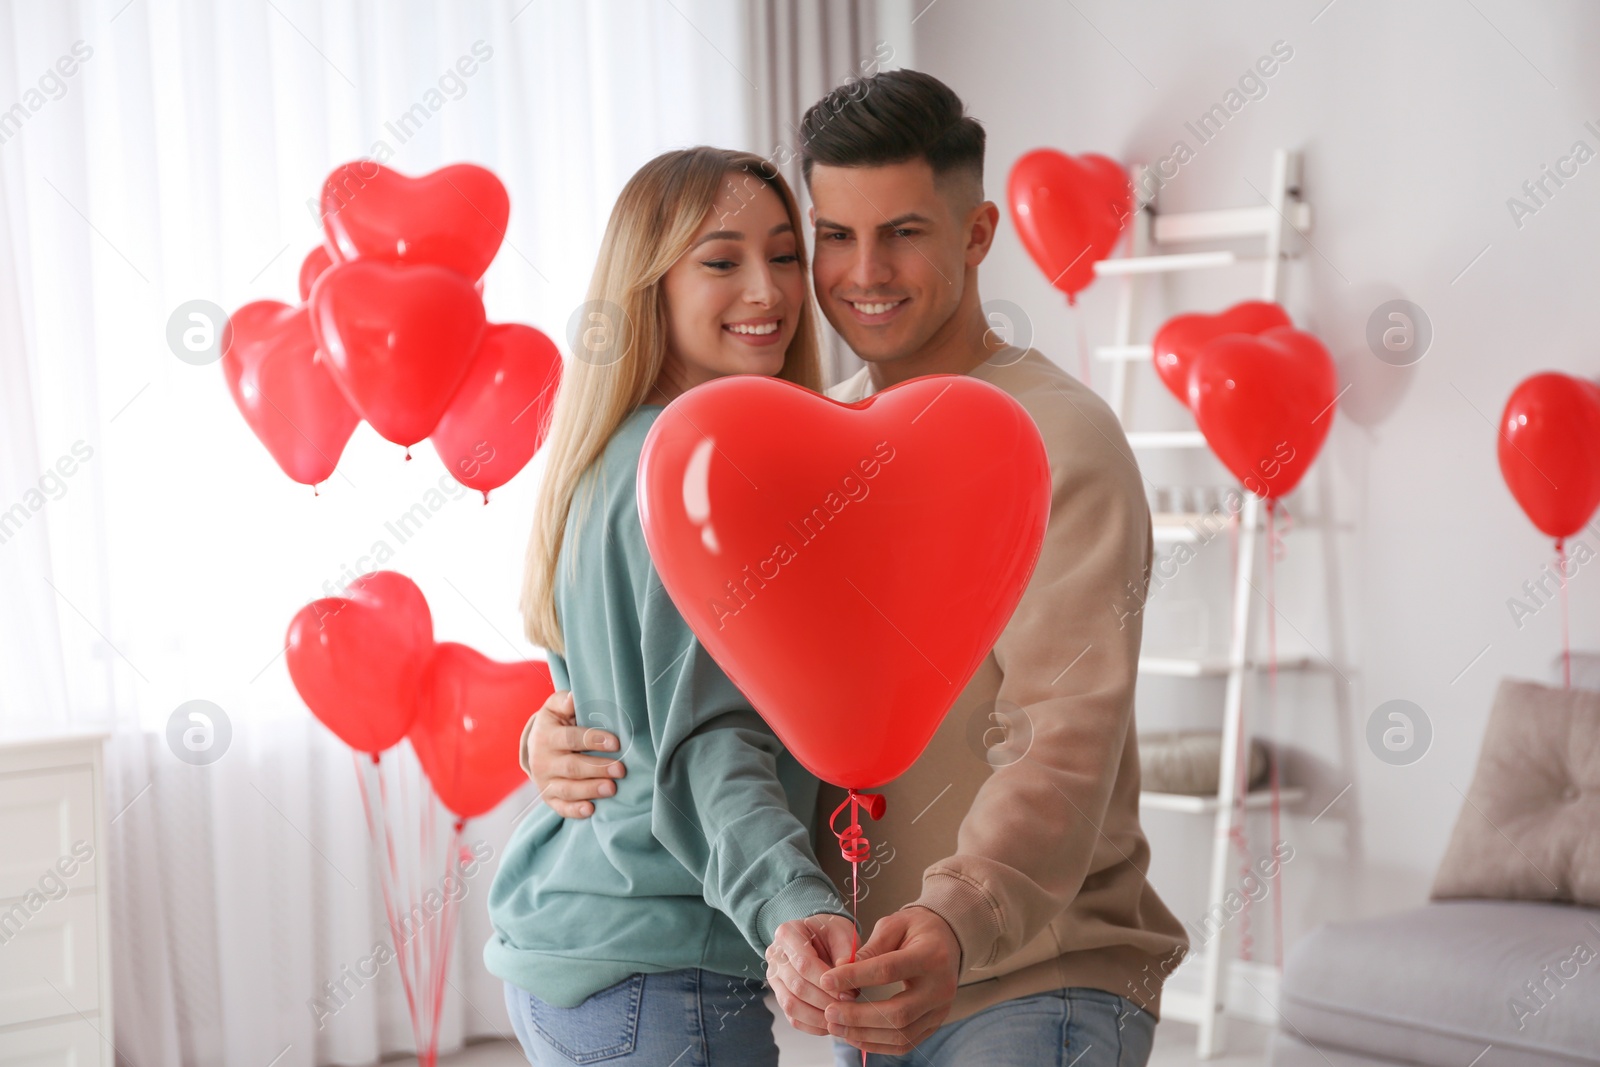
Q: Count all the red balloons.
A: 12